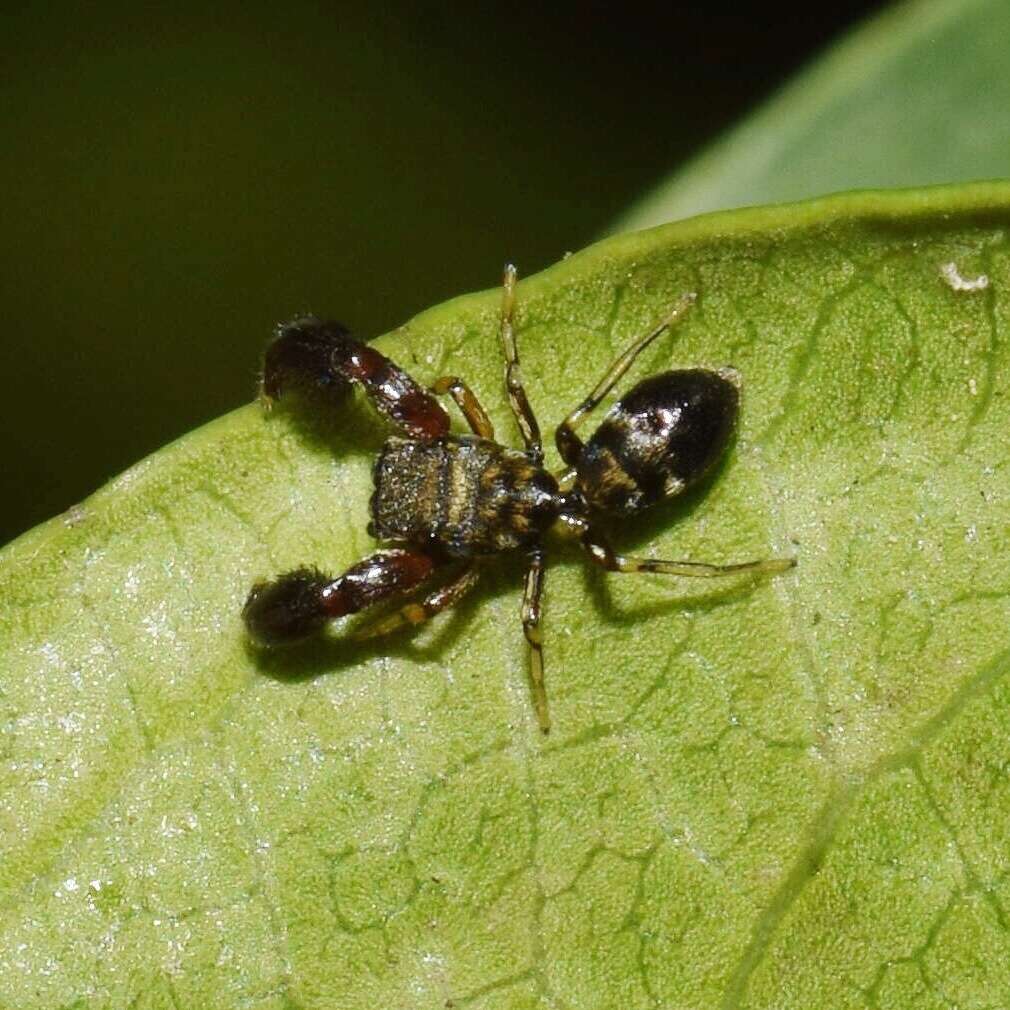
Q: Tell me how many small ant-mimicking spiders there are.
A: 1